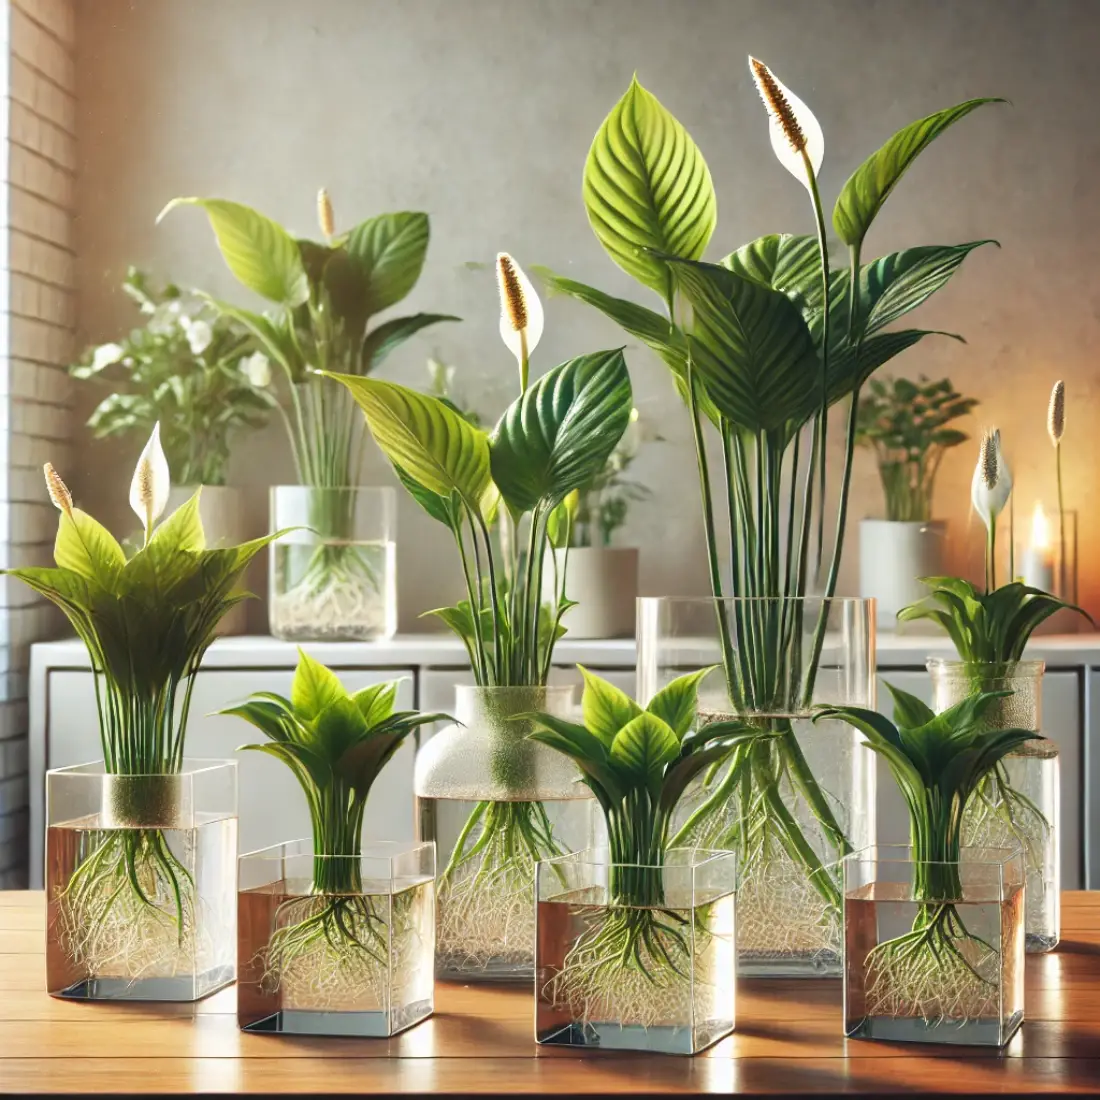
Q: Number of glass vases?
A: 8